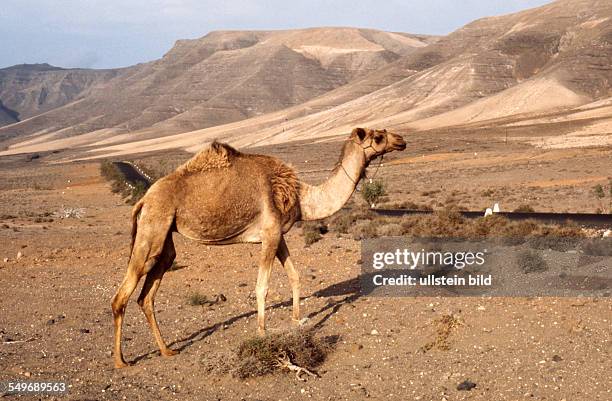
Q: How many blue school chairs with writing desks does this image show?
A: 0